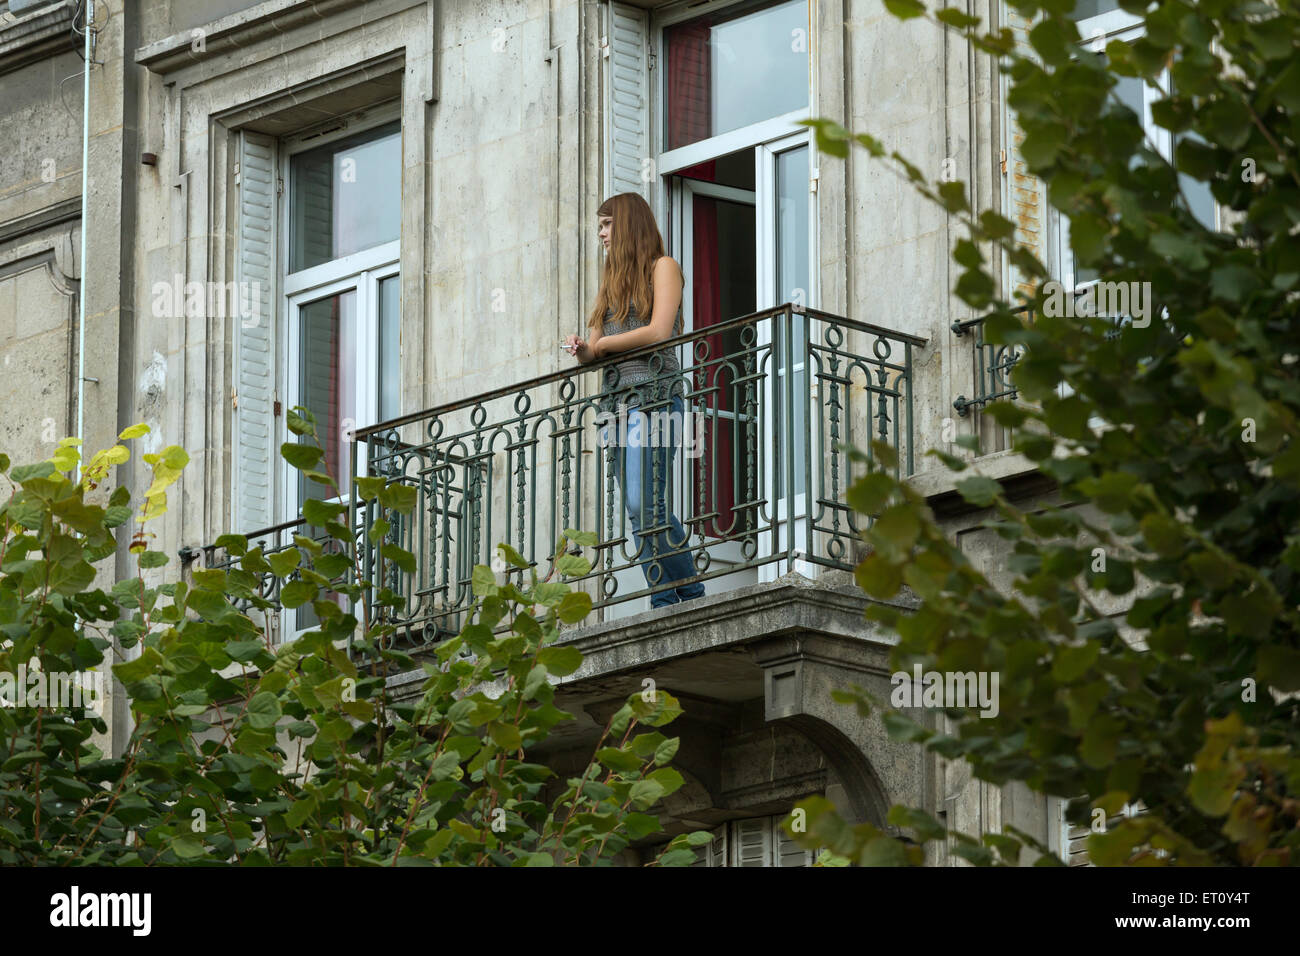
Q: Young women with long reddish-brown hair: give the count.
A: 1